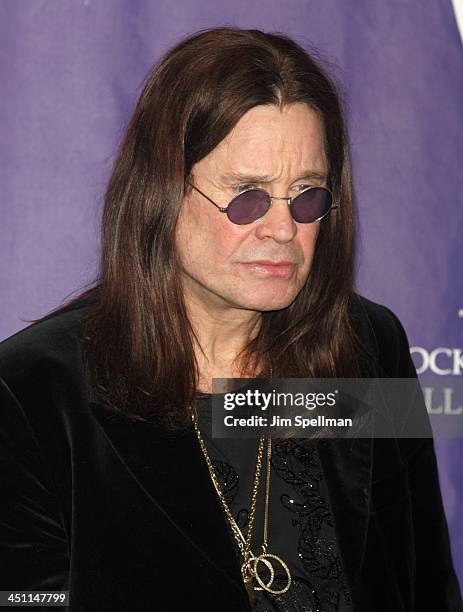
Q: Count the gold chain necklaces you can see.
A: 2